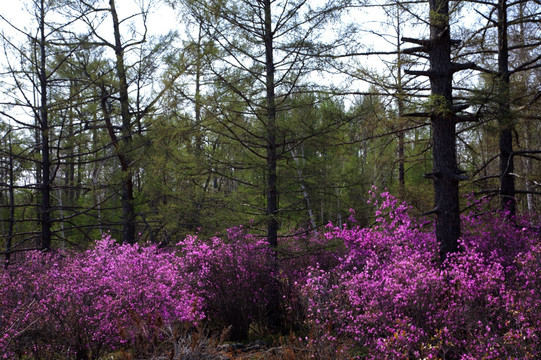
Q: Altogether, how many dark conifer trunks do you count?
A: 5